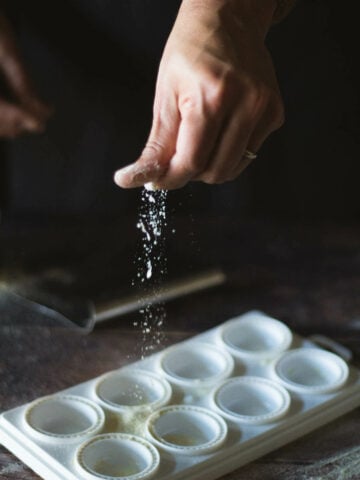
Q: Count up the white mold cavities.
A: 8